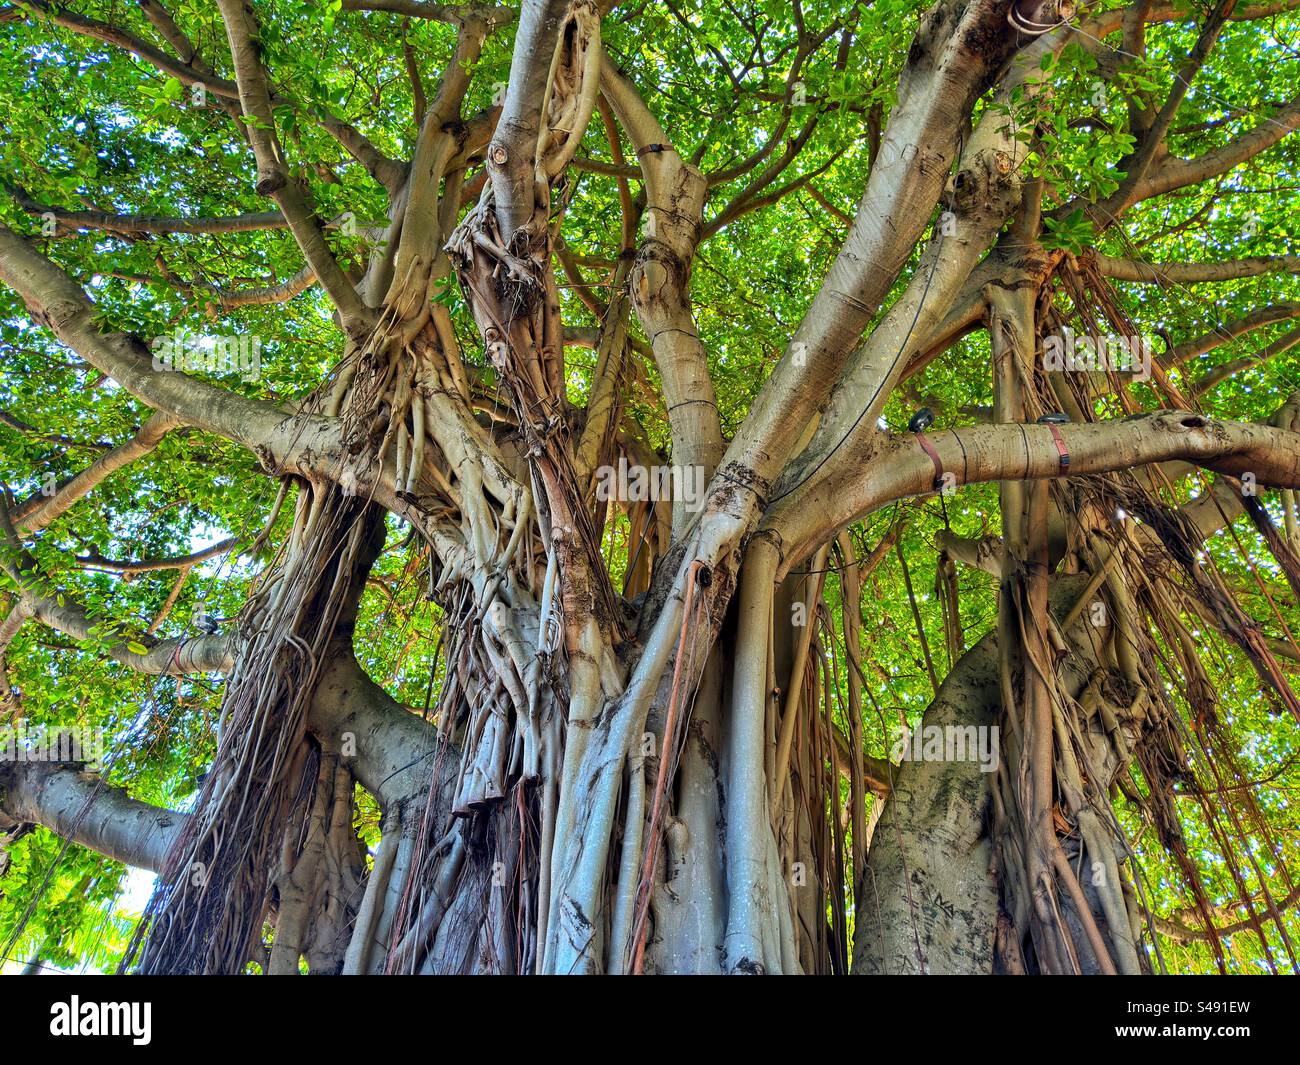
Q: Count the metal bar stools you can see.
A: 0